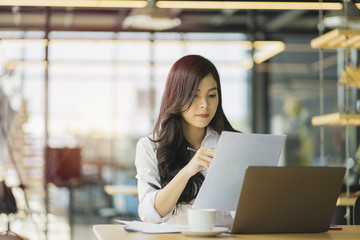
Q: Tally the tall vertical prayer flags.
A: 0